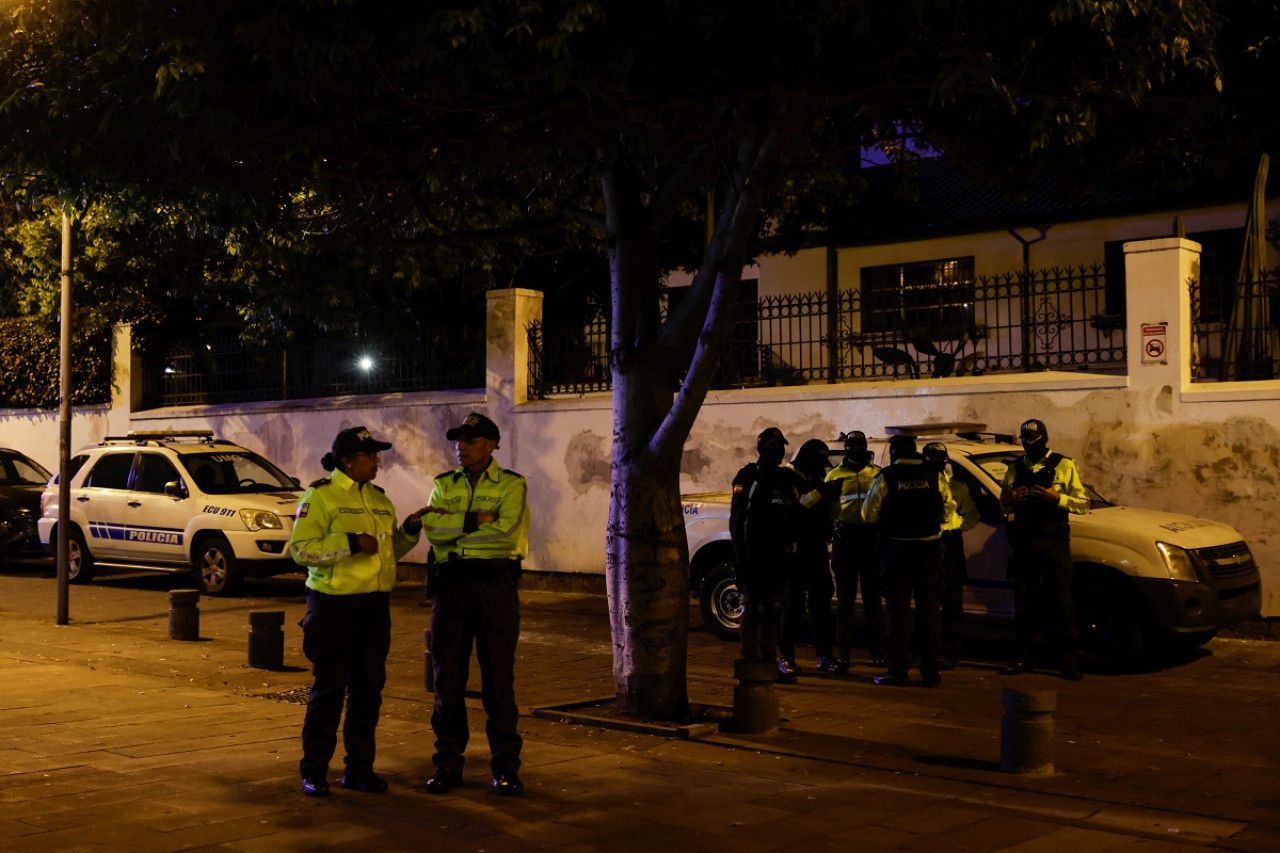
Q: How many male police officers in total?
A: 7